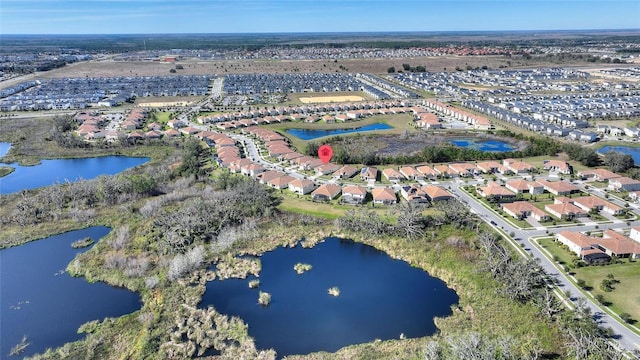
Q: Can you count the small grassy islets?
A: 5